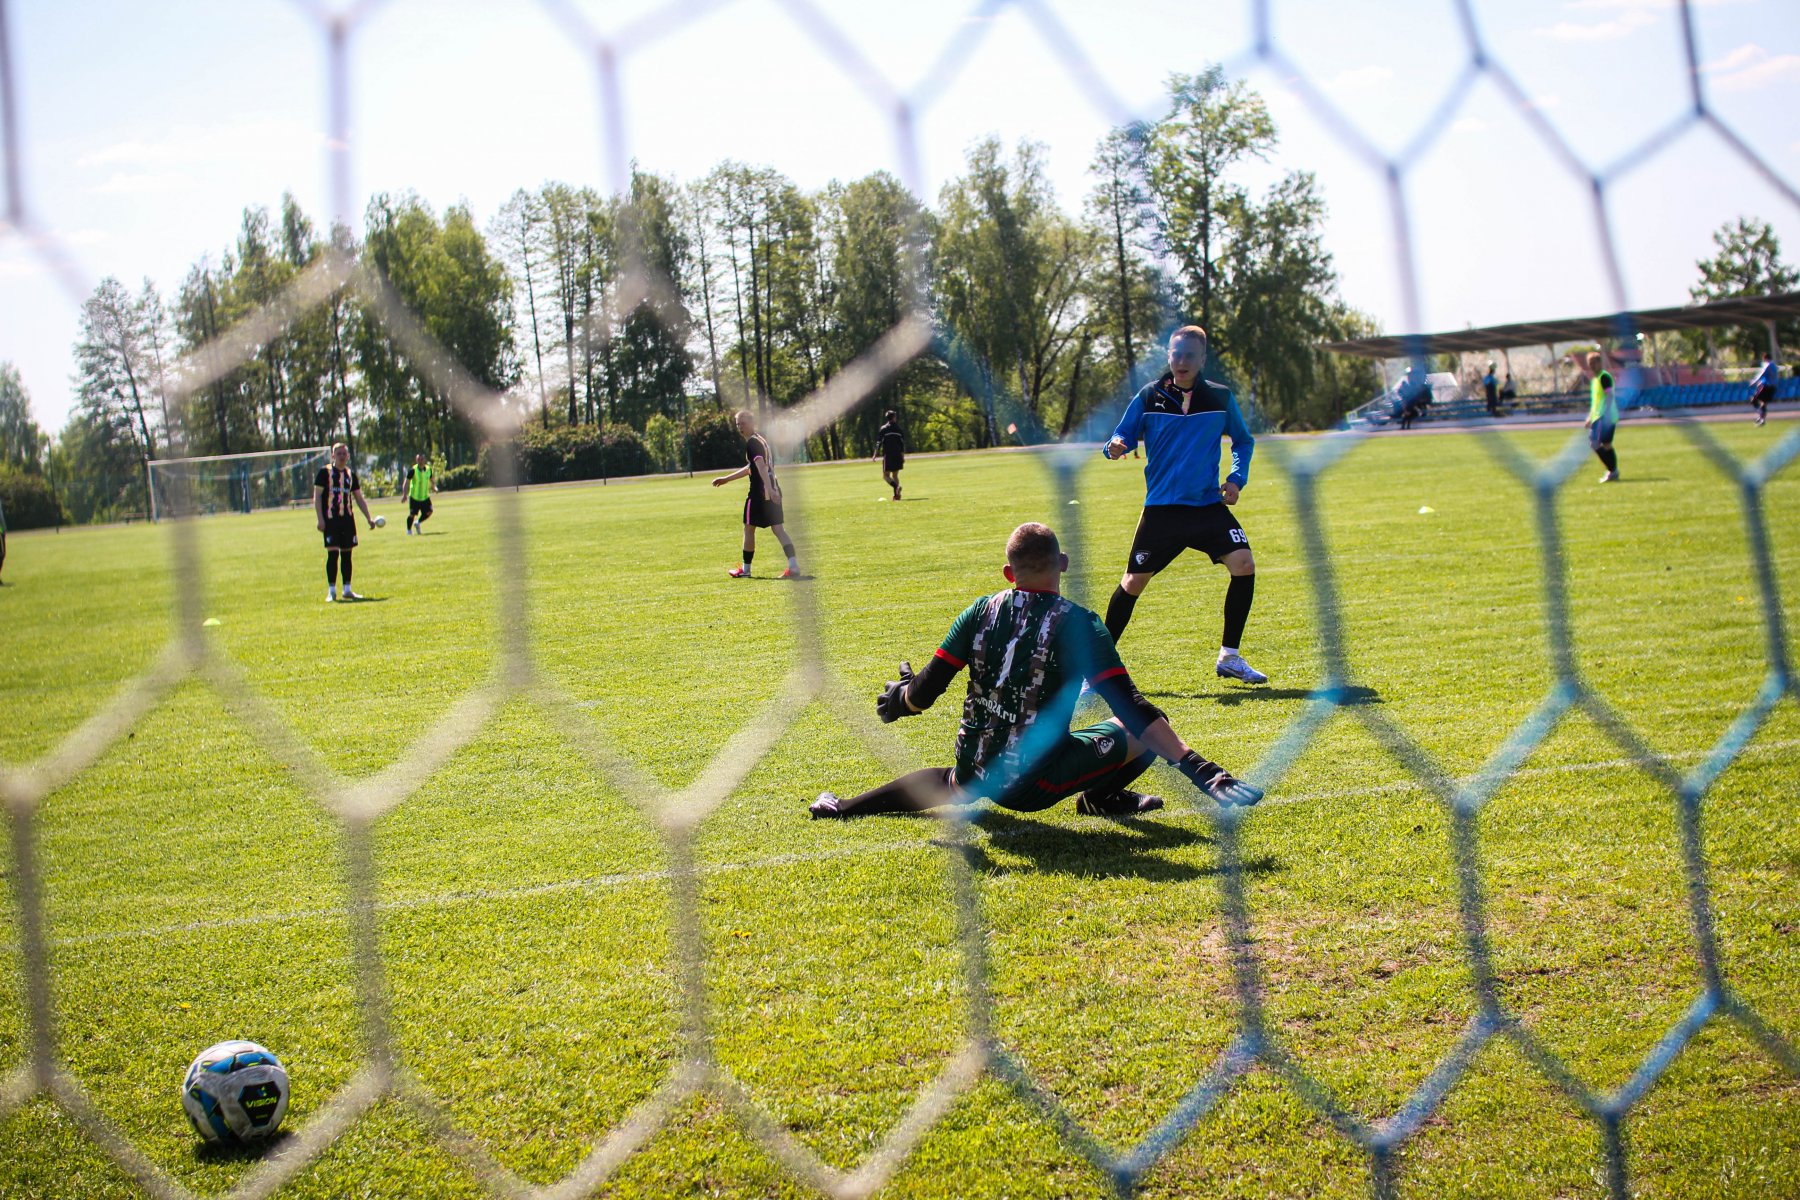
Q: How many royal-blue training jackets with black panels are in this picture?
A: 1